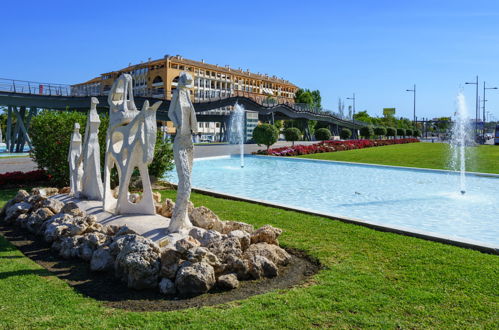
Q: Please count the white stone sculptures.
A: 4